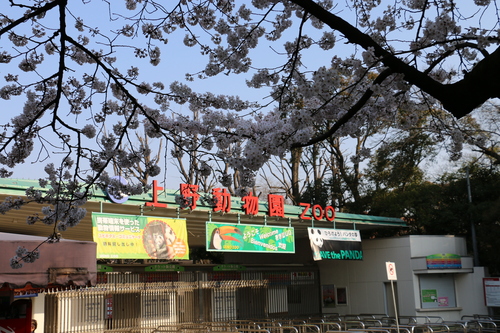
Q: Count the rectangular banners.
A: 3